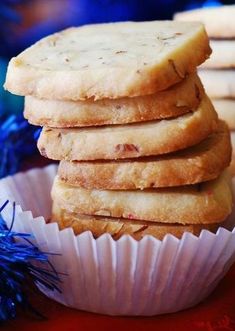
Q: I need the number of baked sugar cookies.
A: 11